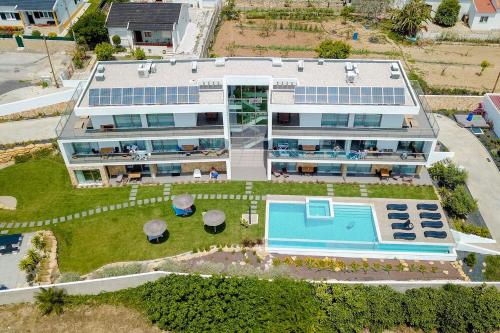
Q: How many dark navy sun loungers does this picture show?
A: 8